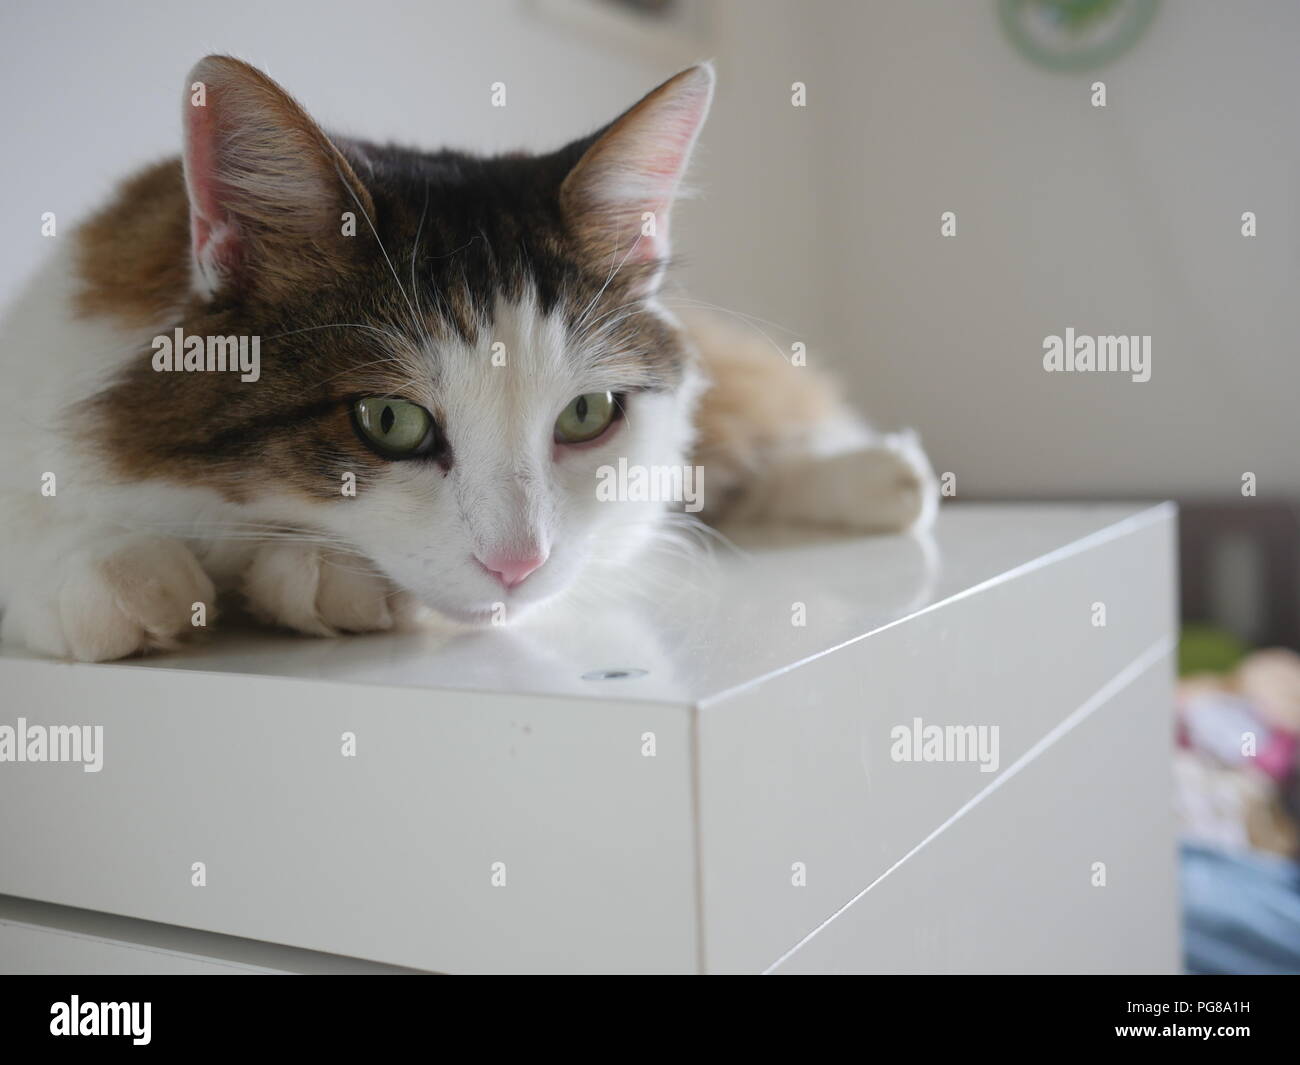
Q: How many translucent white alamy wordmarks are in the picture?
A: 5